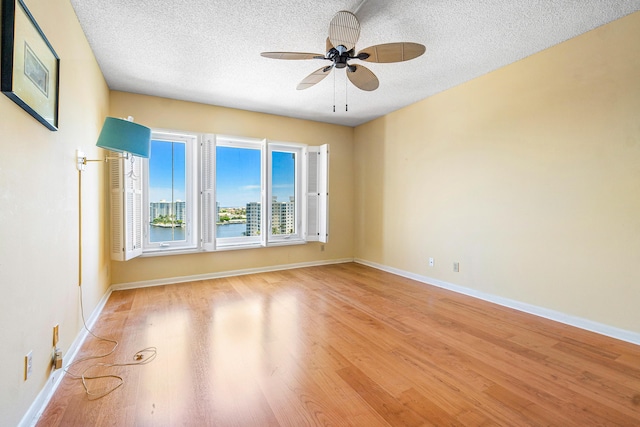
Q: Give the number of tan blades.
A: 5